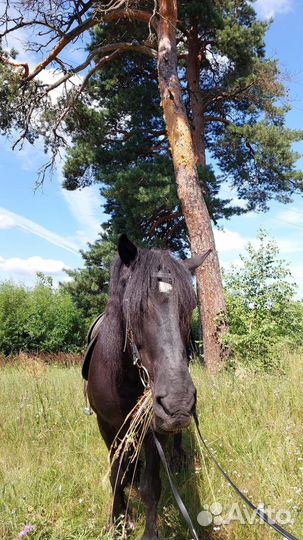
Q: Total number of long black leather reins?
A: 2